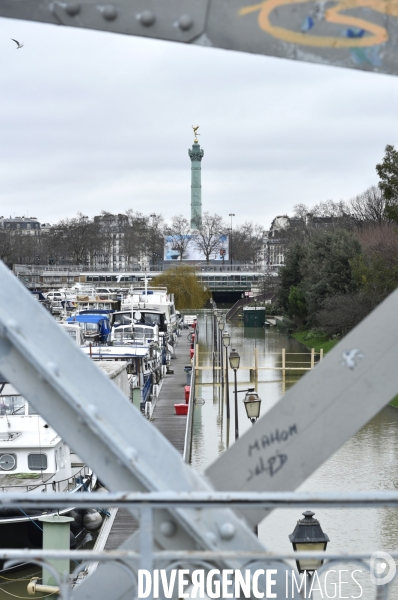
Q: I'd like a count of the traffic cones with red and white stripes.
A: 0